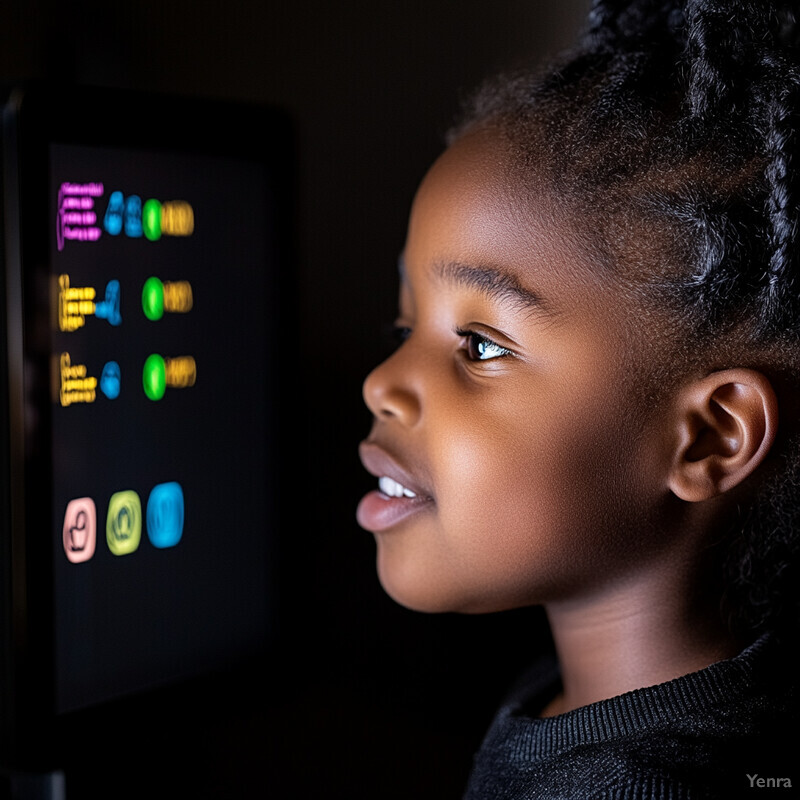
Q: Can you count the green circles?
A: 3